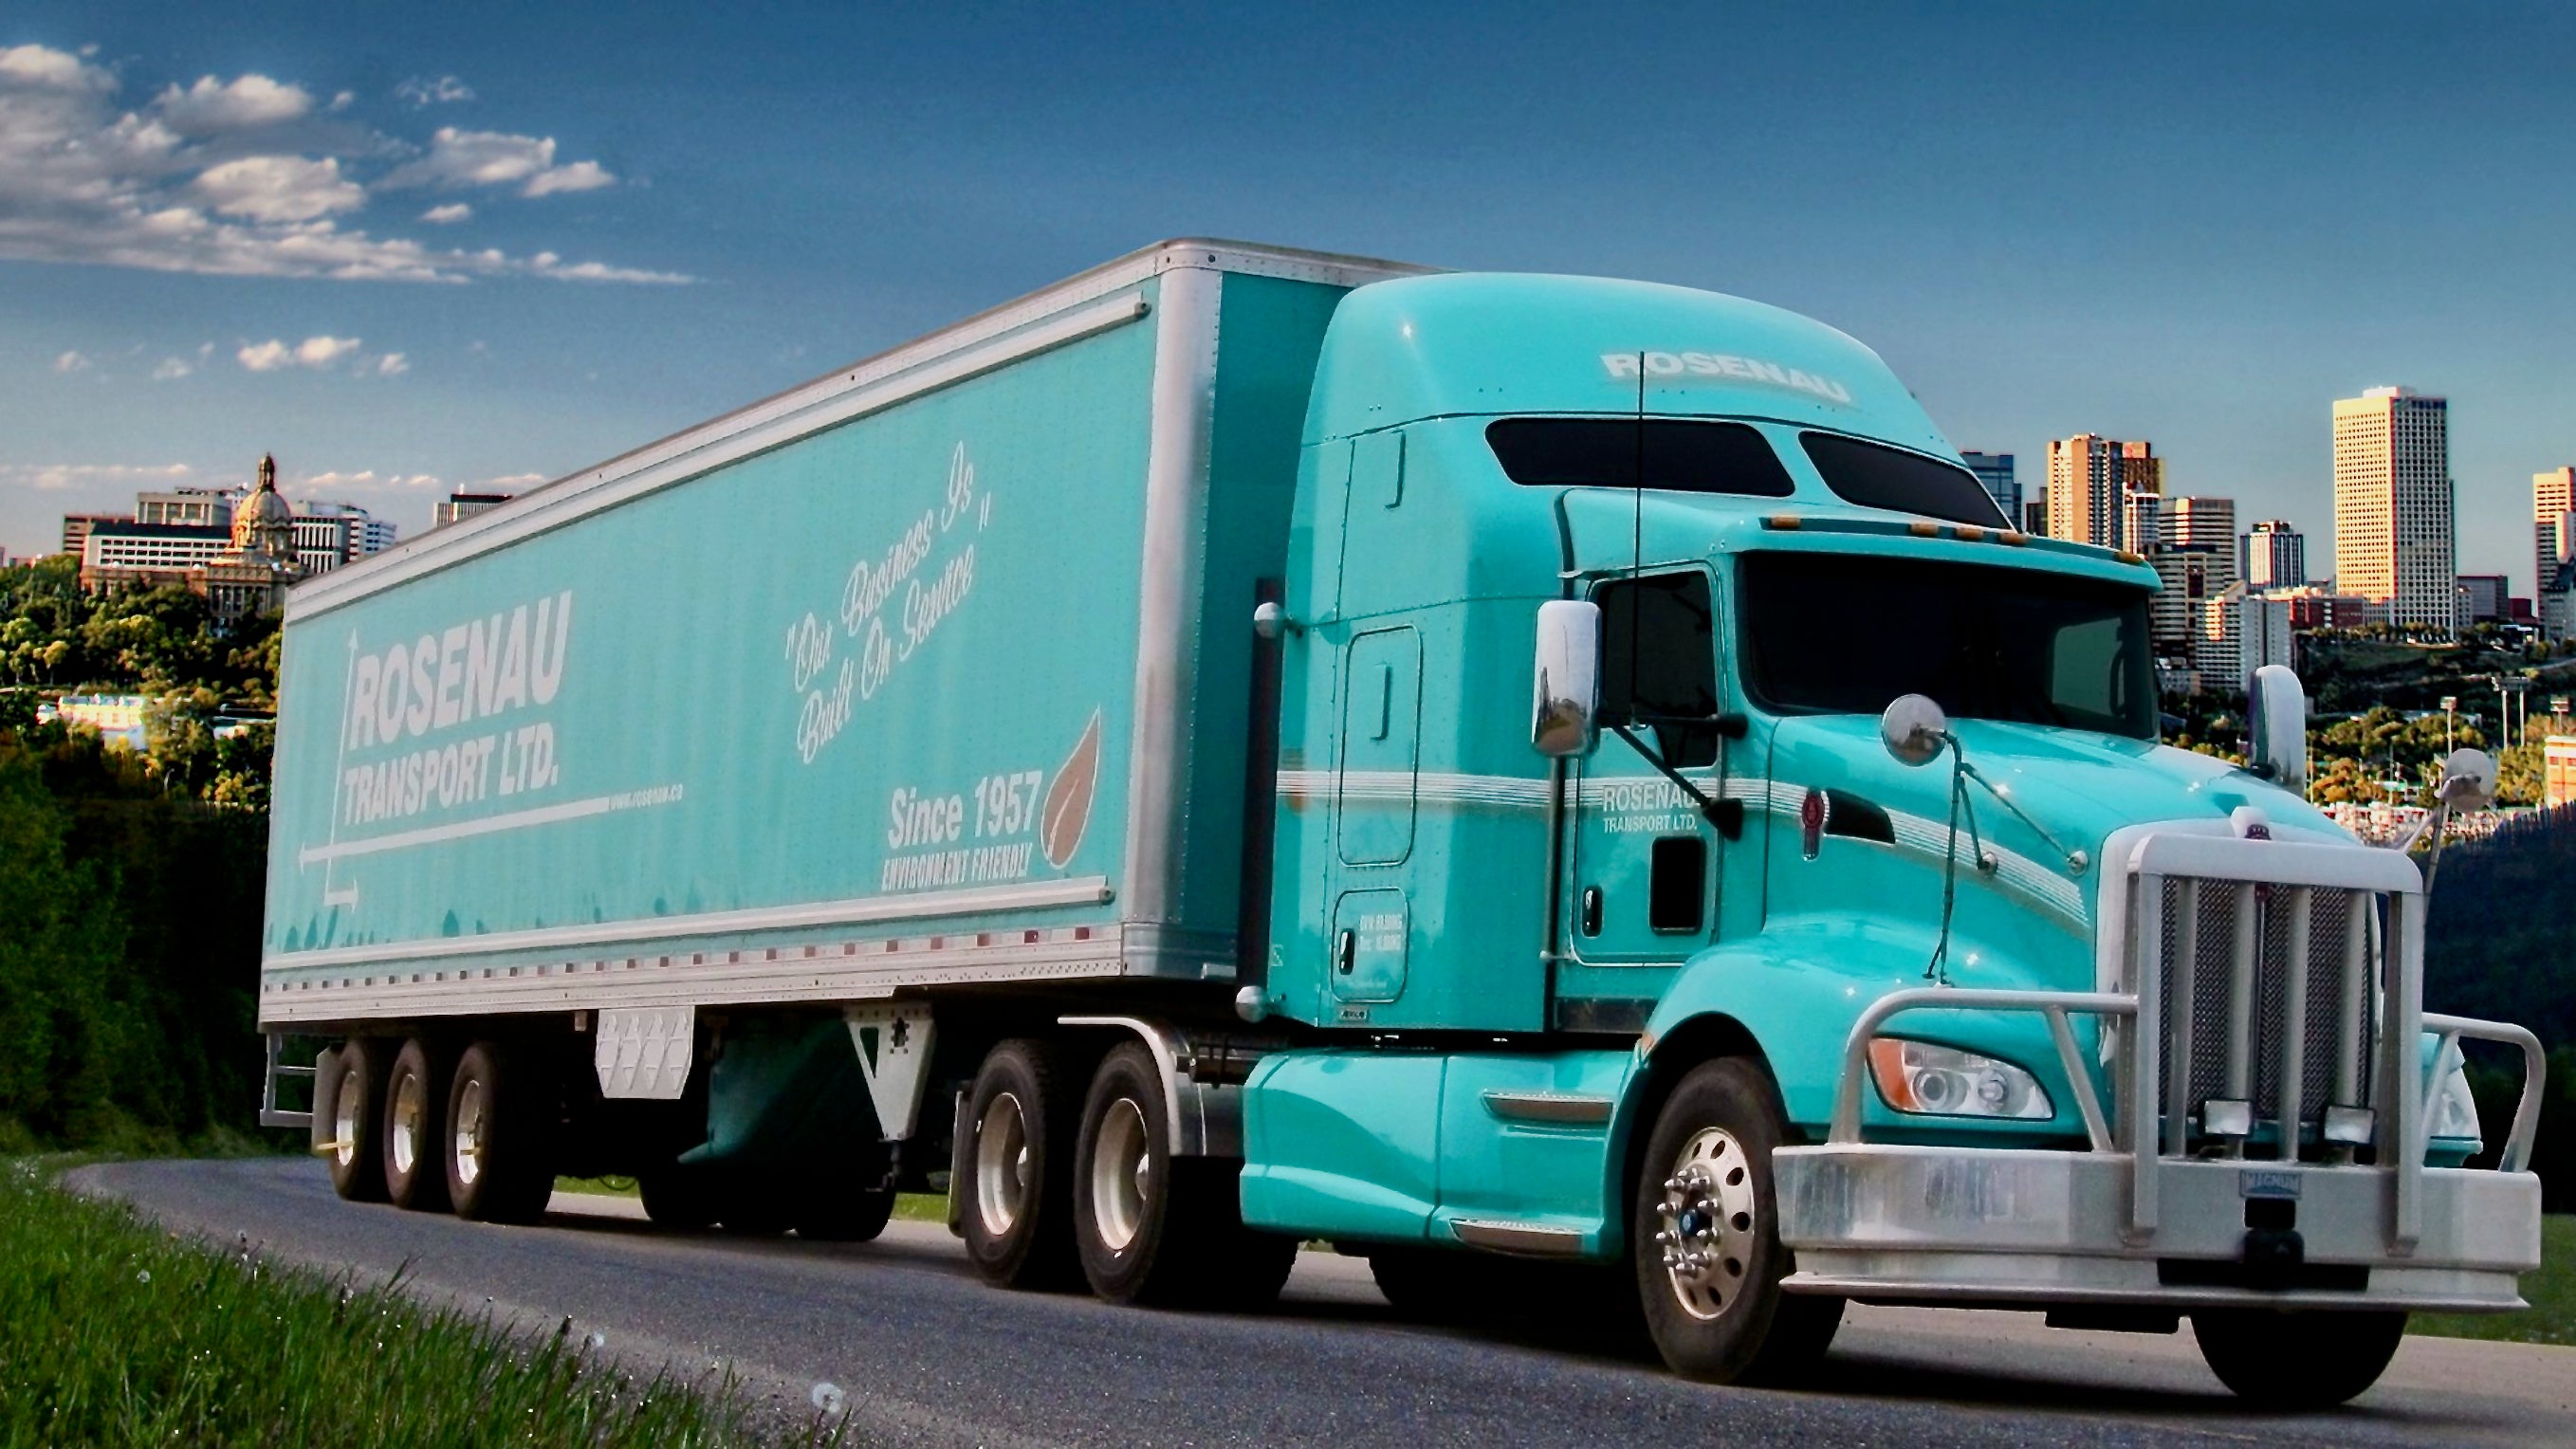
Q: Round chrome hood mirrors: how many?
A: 2